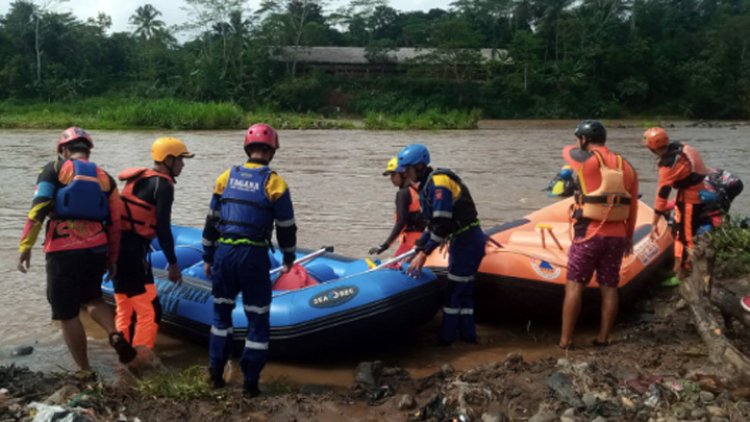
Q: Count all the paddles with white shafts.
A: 2